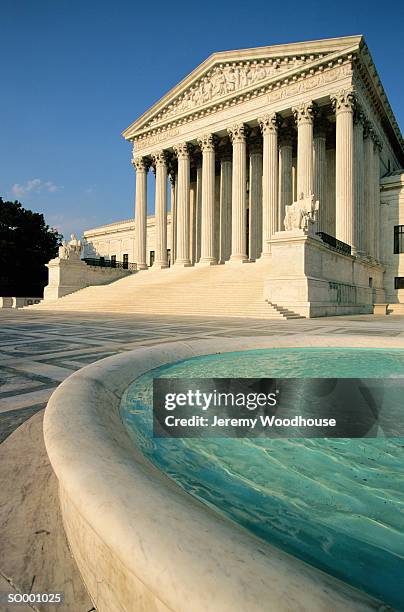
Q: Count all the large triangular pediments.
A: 1